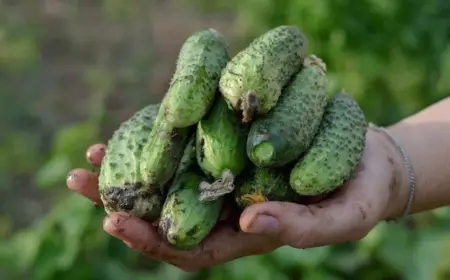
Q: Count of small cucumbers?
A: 9